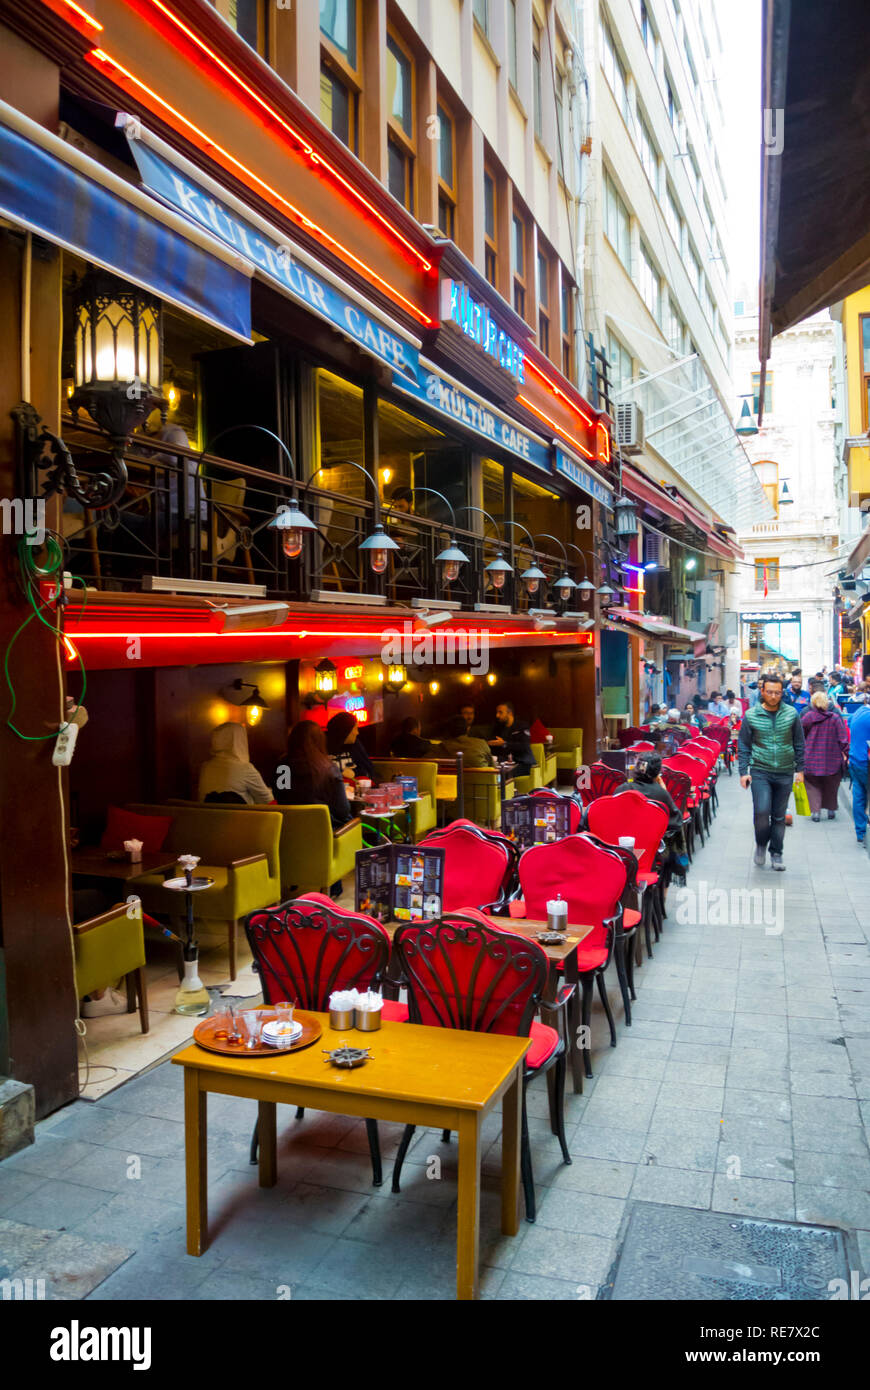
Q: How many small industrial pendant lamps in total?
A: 8